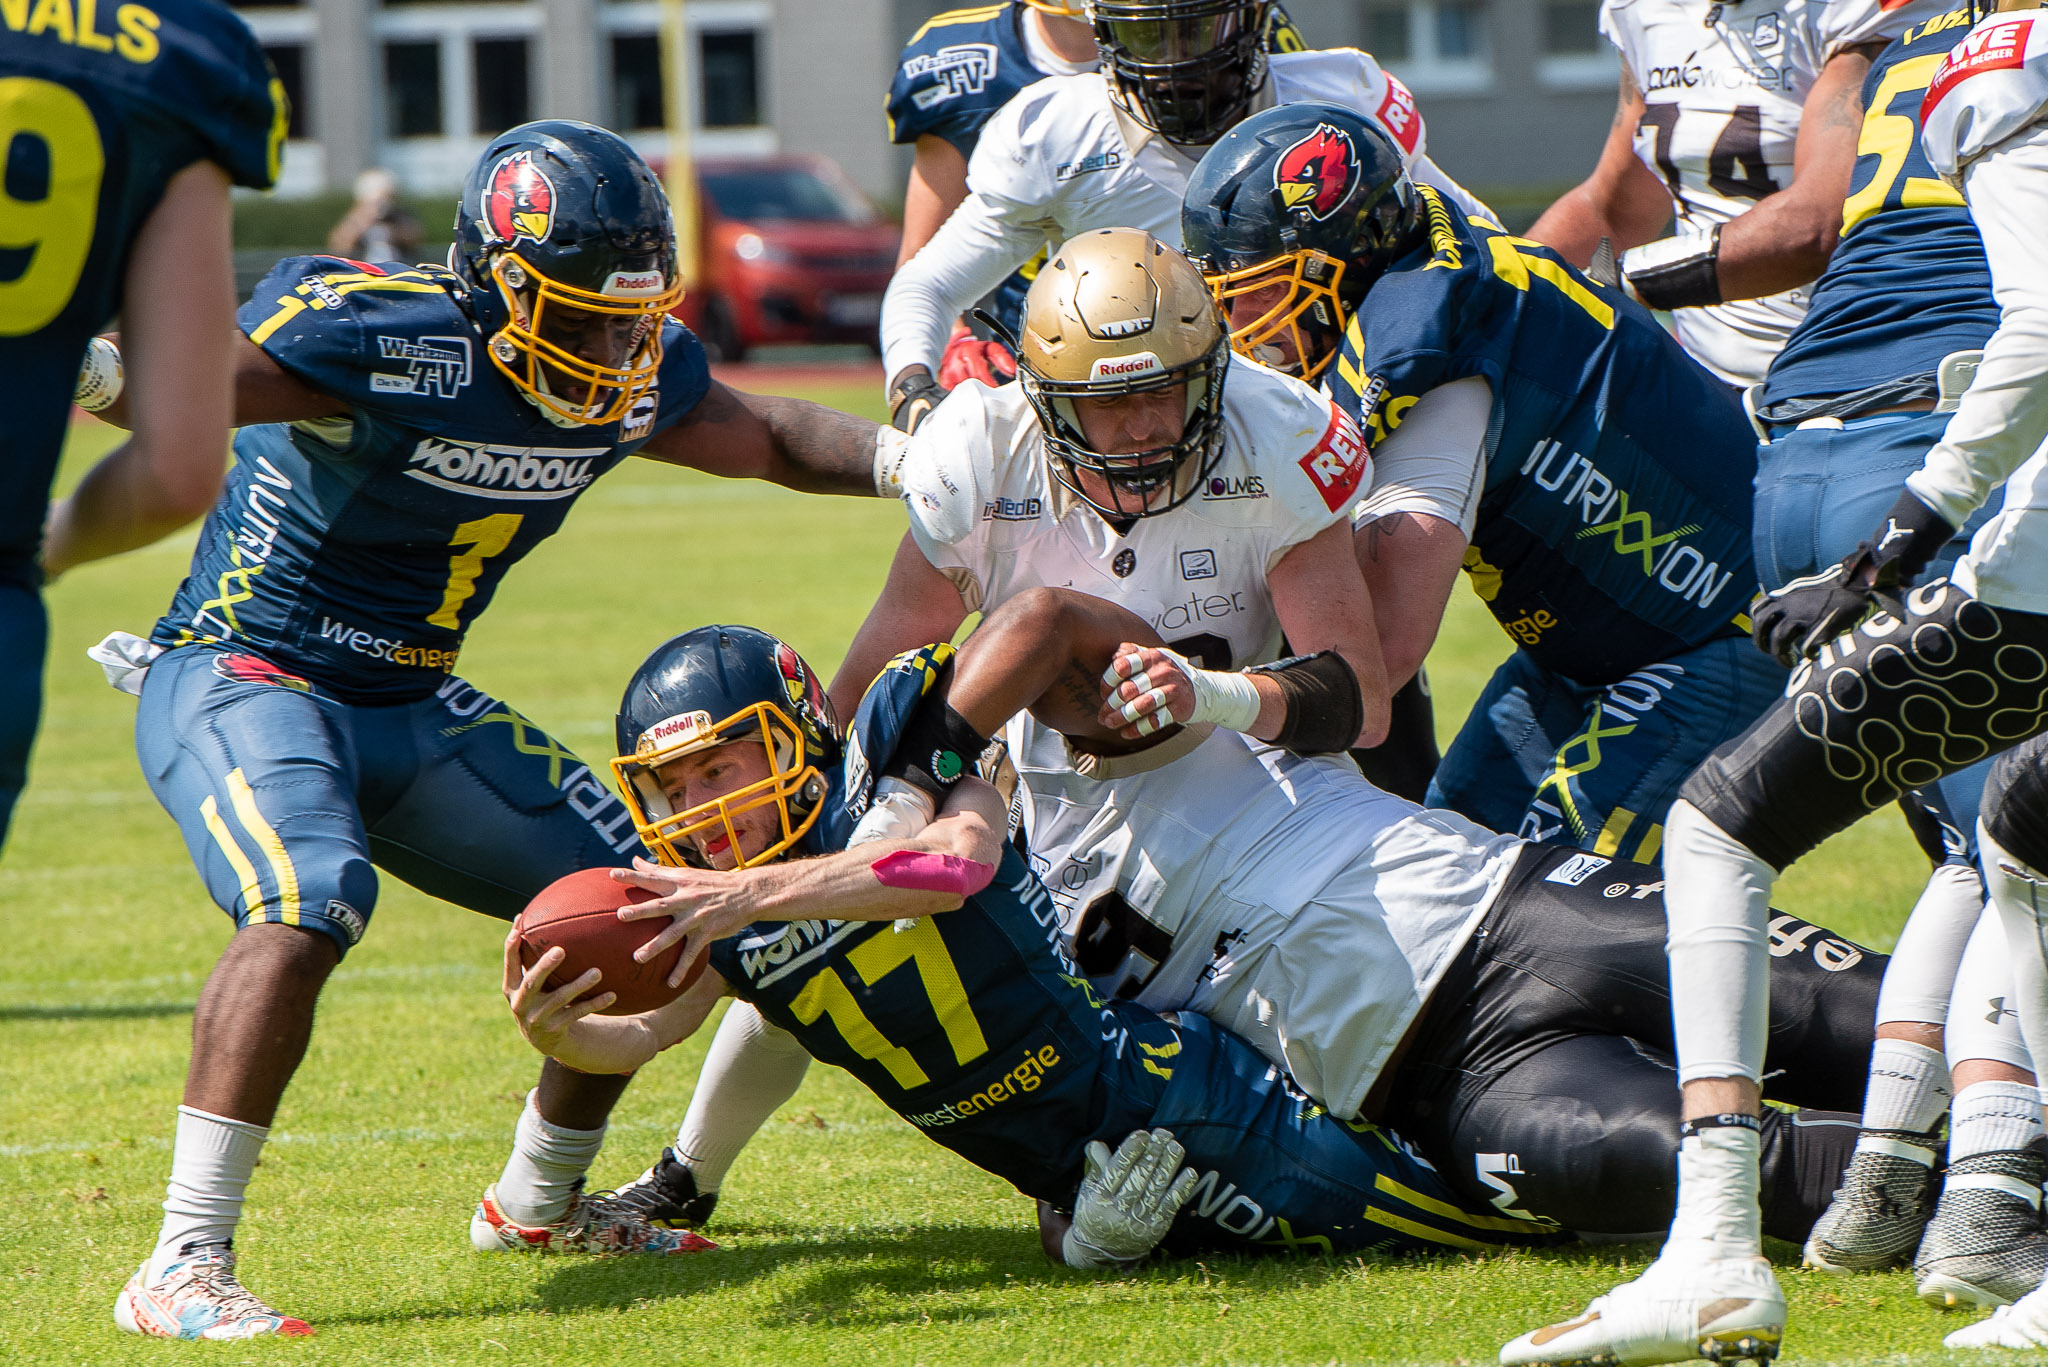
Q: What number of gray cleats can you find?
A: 2